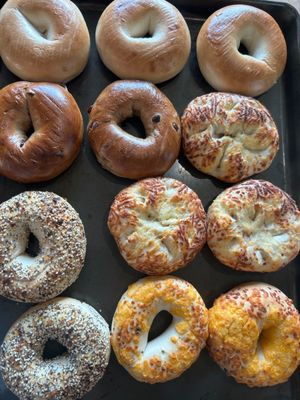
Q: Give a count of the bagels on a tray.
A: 12